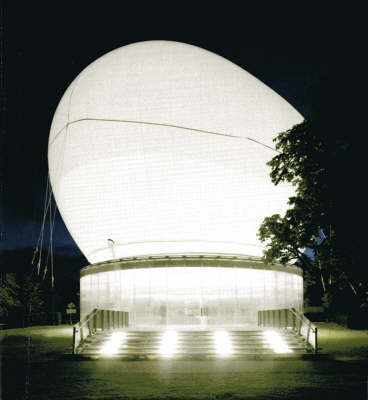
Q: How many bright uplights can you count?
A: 4